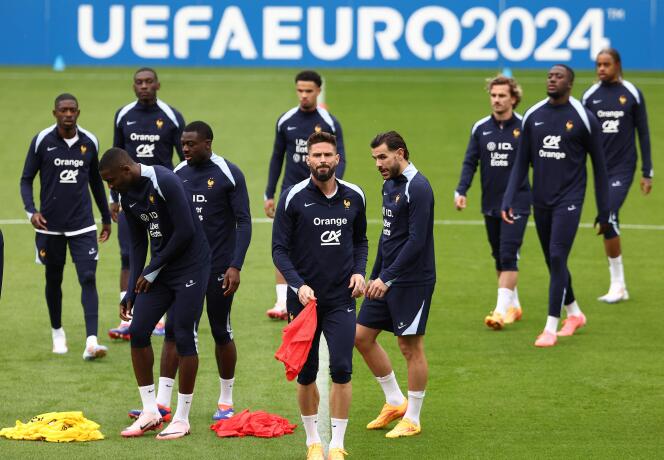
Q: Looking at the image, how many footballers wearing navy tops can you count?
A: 10